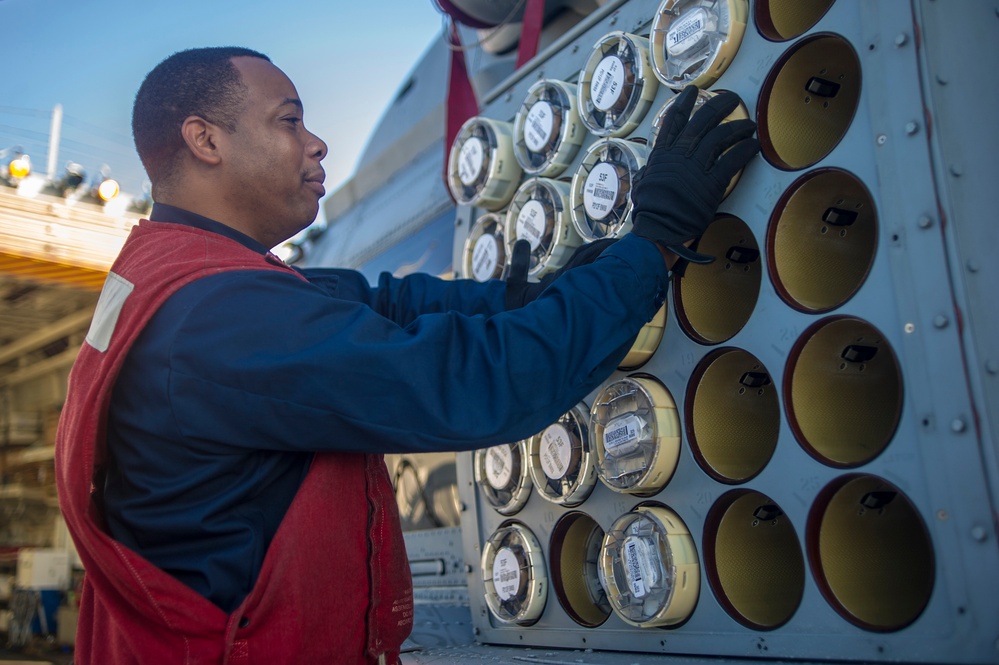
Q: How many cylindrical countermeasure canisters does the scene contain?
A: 14